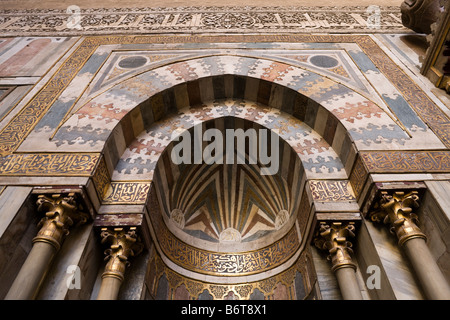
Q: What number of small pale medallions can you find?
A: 3